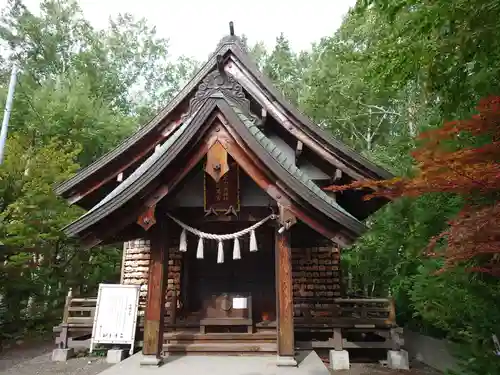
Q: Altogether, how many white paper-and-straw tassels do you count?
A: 5